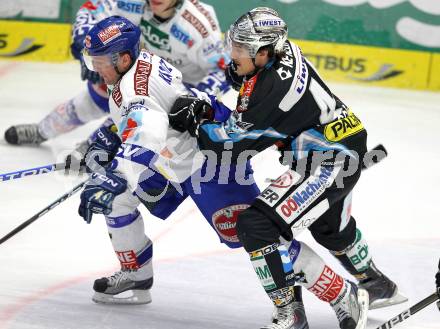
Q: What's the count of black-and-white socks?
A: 2